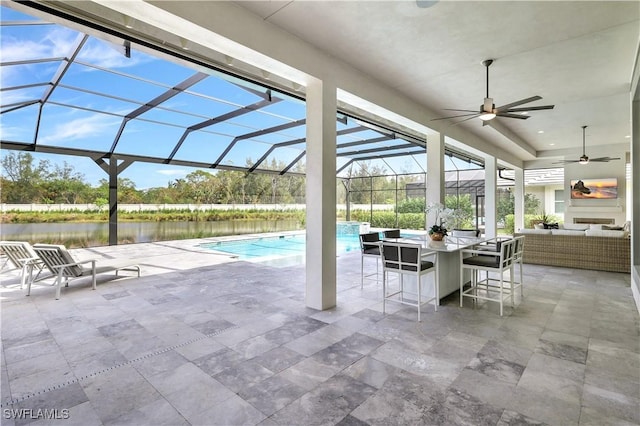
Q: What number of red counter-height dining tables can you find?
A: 0